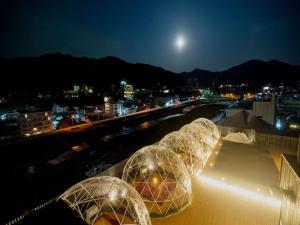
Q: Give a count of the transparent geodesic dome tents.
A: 5